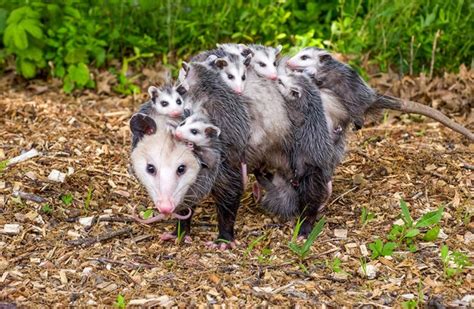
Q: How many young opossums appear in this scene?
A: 8